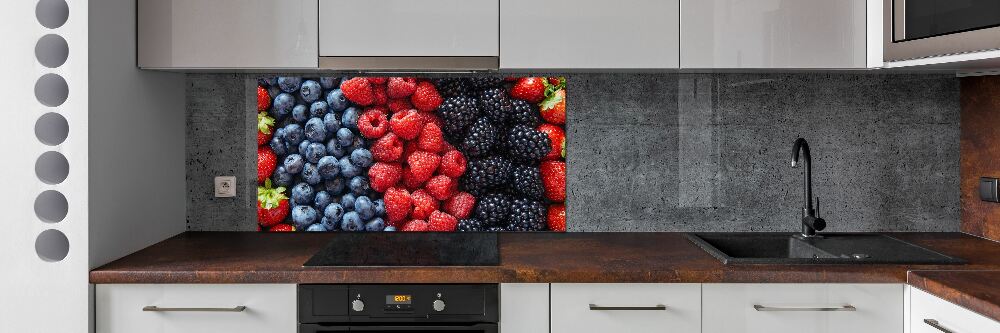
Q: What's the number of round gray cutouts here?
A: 7